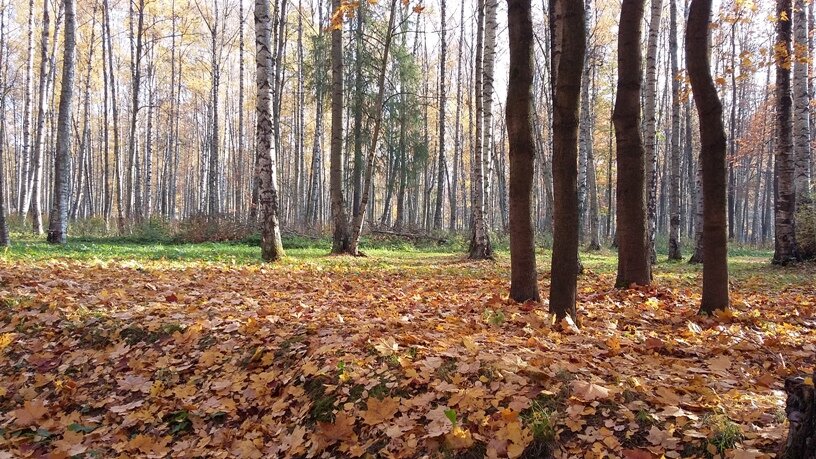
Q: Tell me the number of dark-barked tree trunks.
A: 4